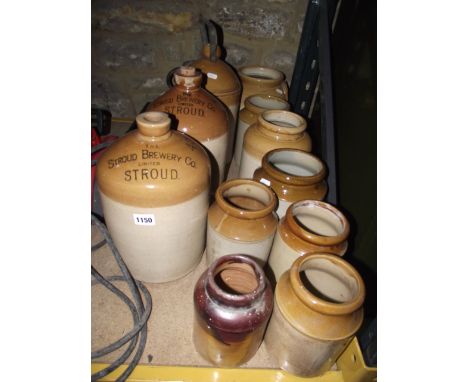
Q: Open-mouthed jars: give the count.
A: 8